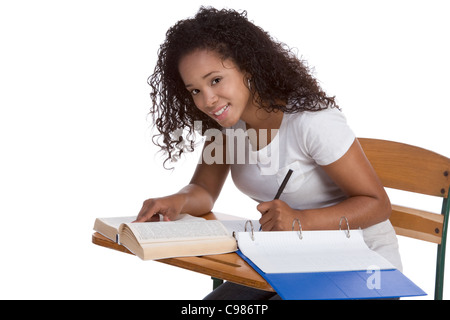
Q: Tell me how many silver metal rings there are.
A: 3